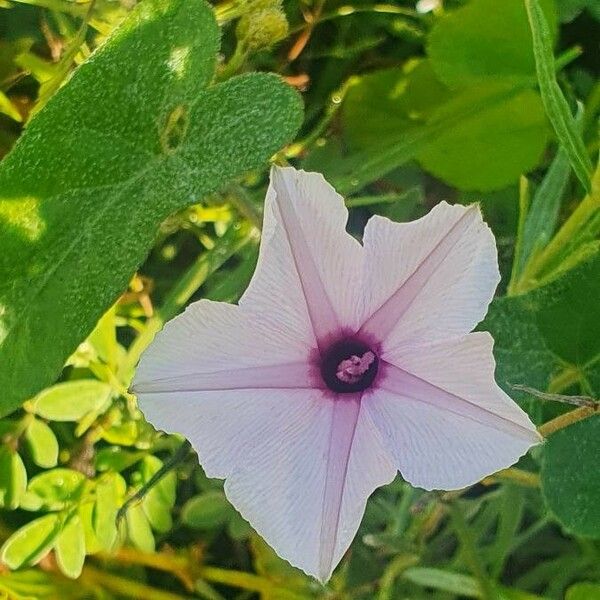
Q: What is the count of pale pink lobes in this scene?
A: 5